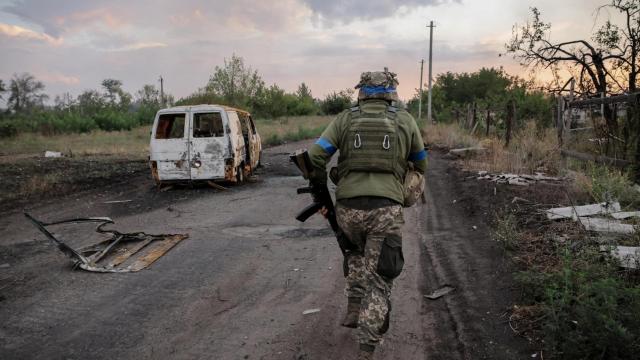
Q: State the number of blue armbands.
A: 2